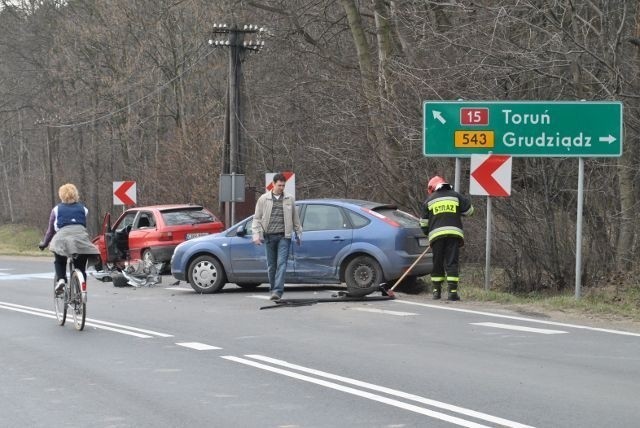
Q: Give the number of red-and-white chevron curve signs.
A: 3